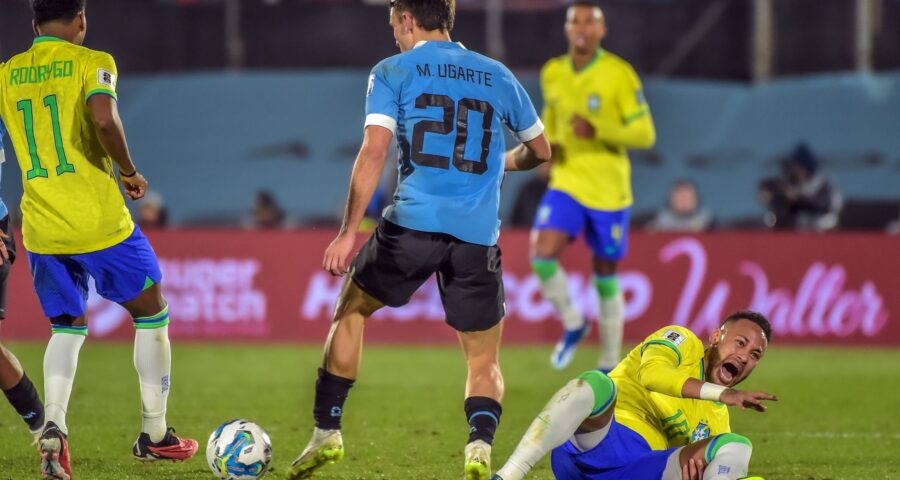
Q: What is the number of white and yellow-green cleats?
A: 2